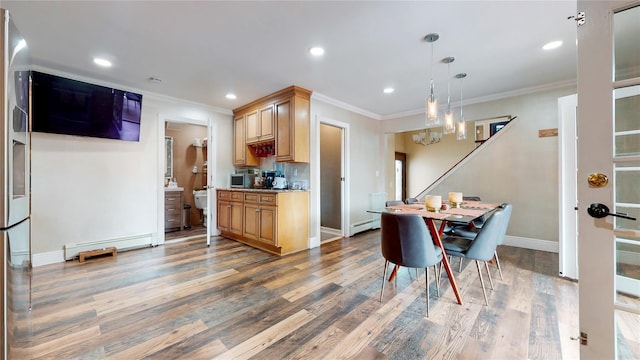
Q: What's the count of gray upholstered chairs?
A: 6